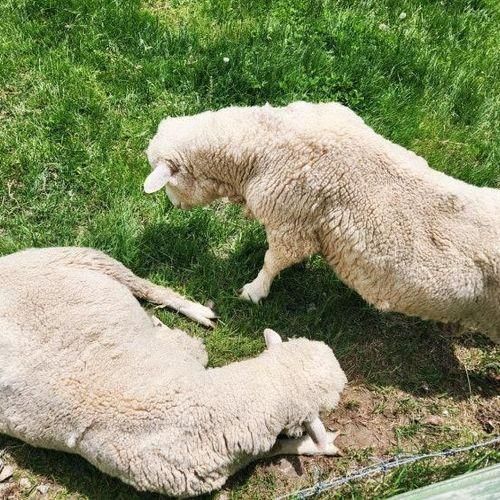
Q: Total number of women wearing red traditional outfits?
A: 0